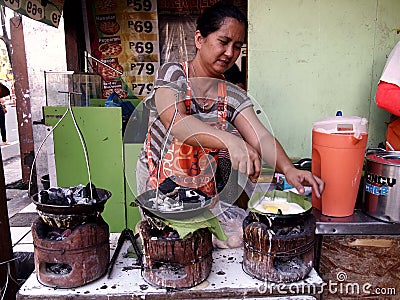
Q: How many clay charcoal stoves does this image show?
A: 3